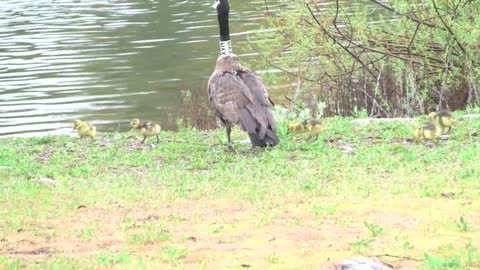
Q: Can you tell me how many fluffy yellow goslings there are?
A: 5